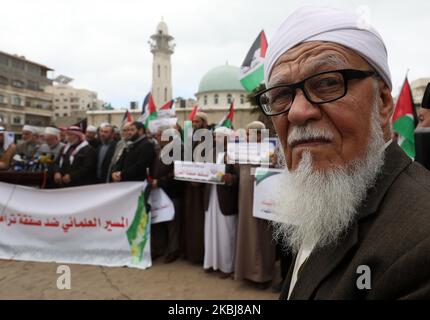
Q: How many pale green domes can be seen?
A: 1